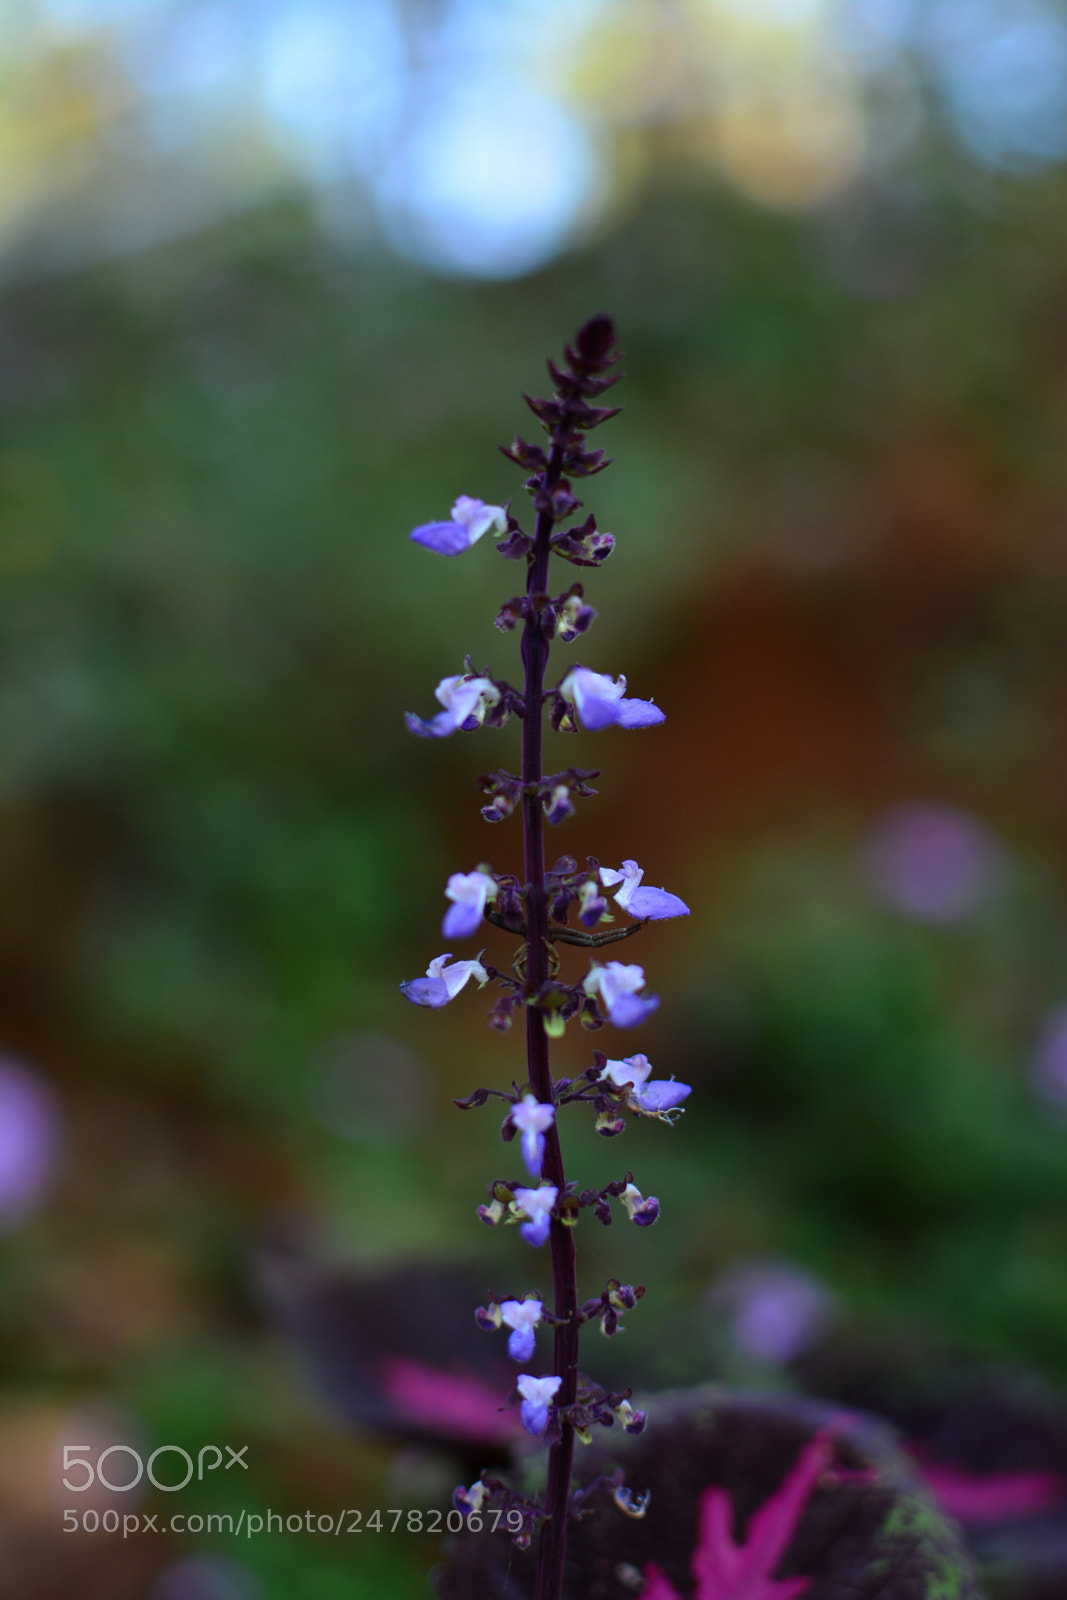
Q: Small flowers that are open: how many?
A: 12